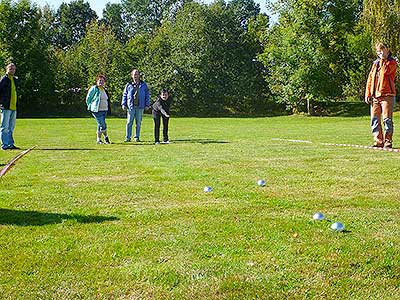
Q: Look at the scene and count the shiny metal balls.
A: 4